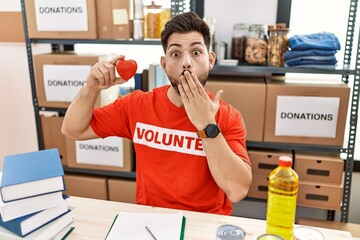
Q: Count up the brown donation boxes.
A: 4